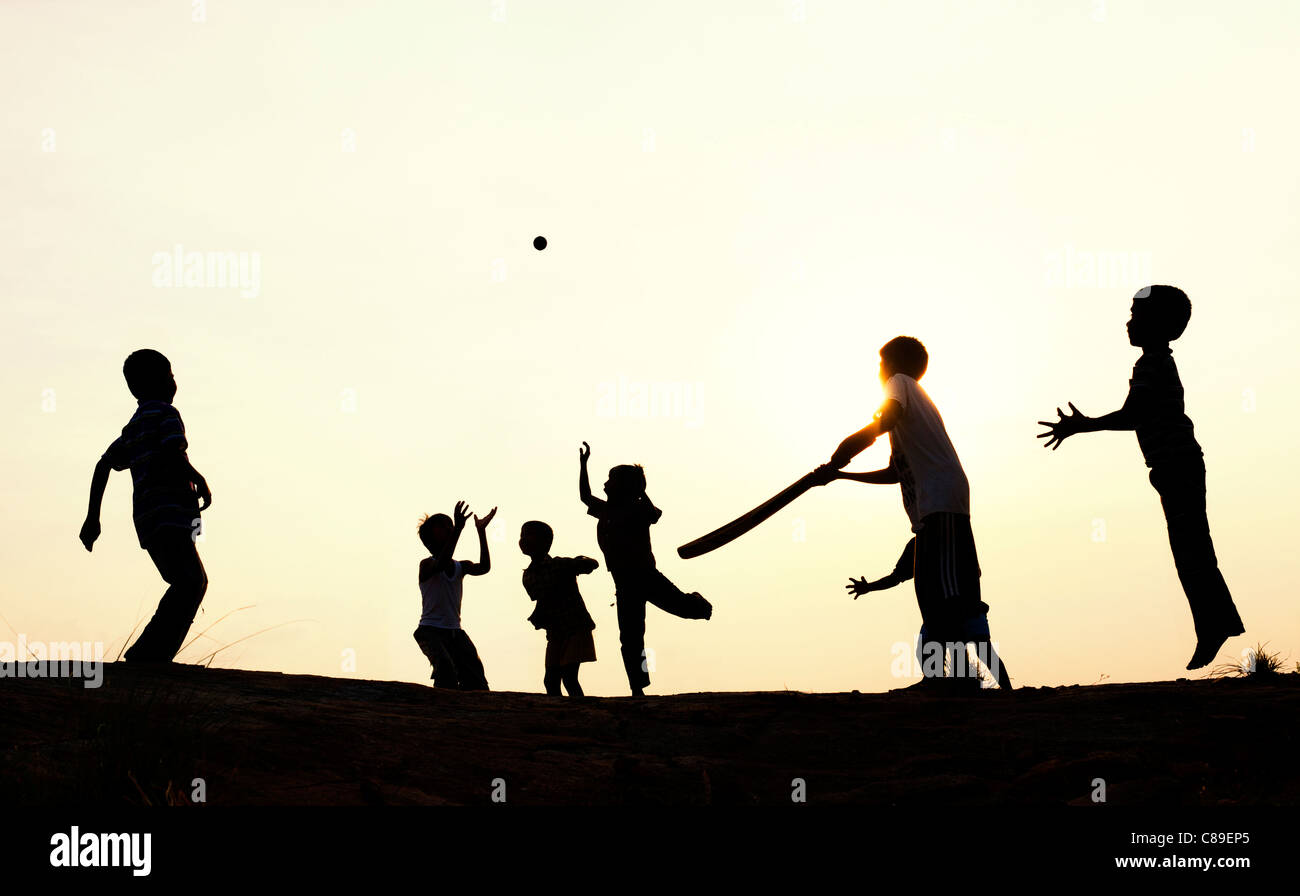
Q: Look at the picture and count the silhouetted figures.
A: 7